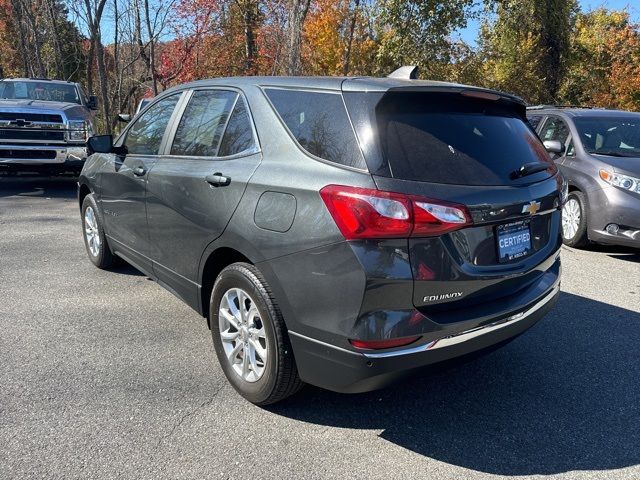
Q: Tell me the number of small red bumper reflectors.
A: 1